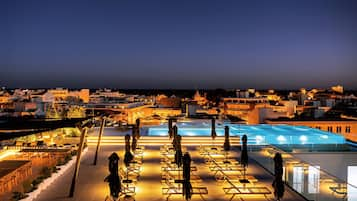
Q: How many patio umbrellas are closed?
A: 12